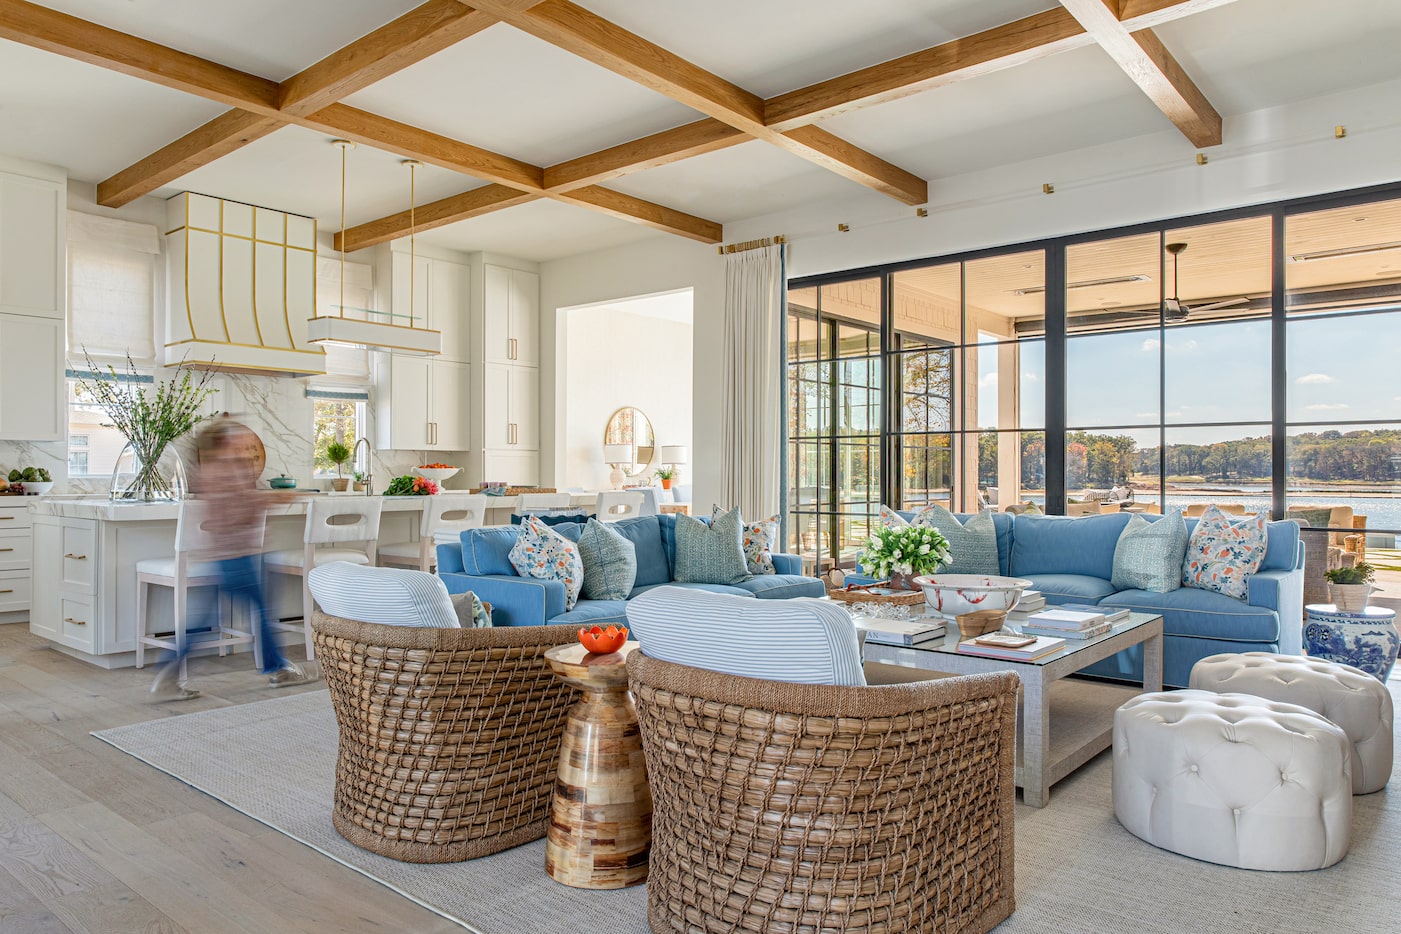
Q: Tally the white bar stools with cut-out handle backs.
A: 5